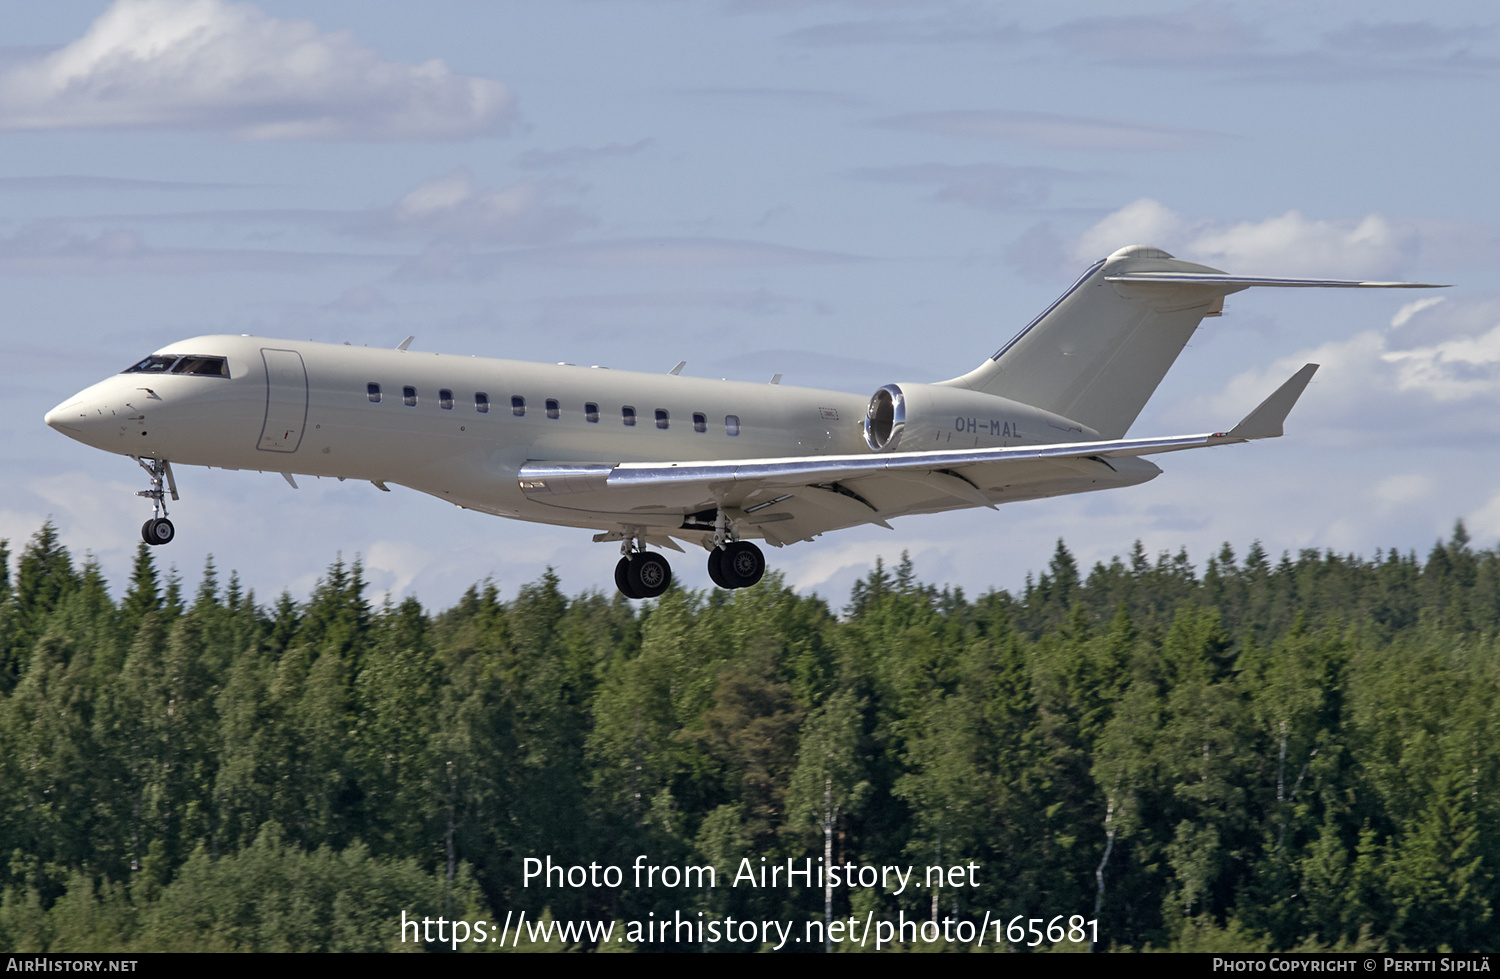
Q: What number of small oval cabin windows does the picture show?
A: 11